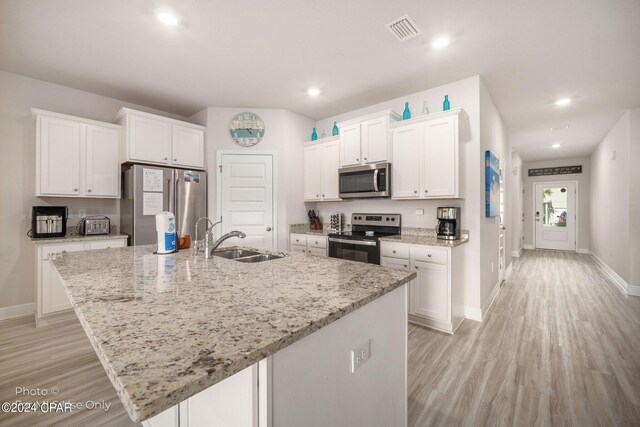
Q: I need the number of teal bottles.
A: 4